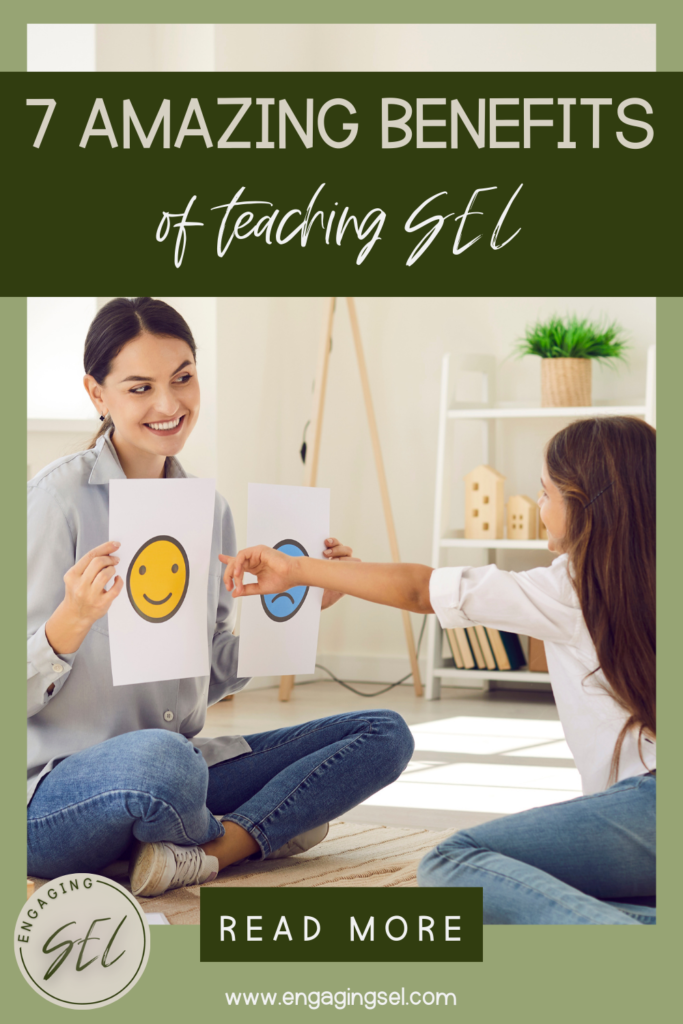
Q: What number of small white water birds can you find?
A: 0